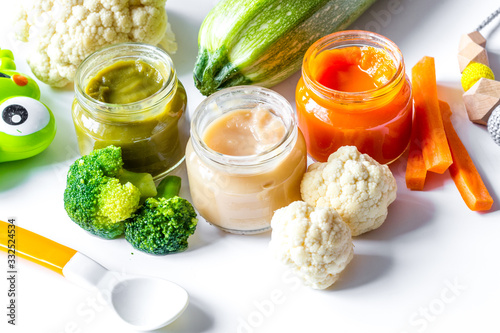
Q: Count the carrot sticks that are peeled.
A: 3